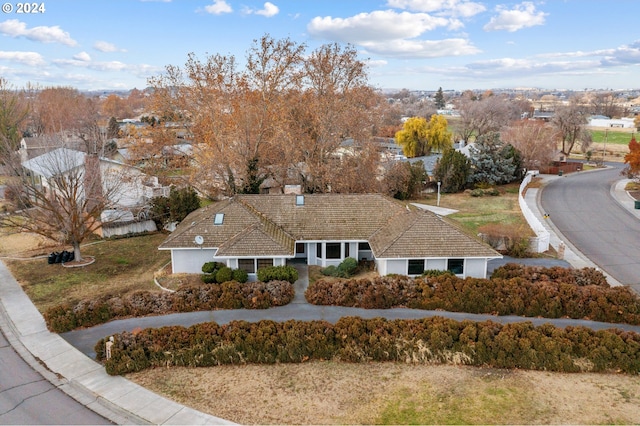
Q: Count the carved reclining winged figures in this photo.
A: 0